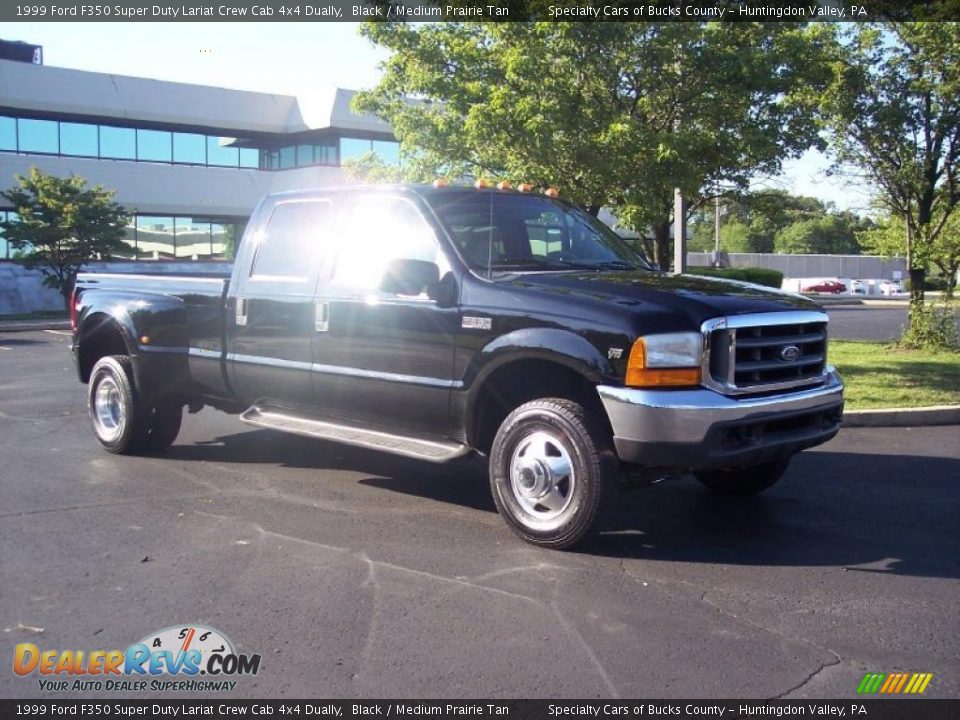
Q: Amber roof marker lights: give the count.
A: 5